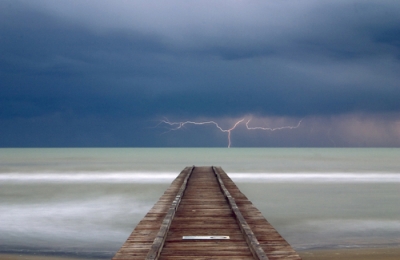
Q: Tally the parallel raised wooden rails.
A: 2